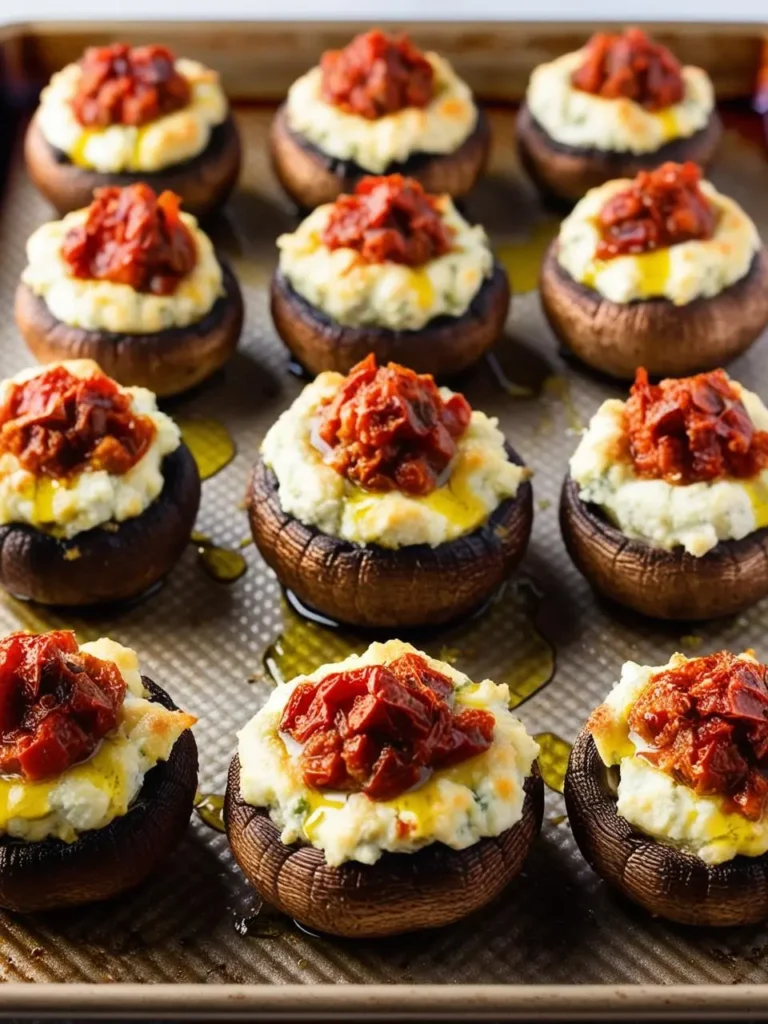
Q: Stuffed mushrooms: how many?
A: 12